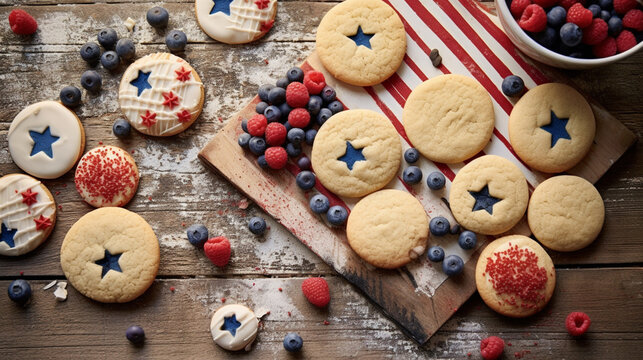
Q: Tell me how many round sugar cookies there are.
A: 15